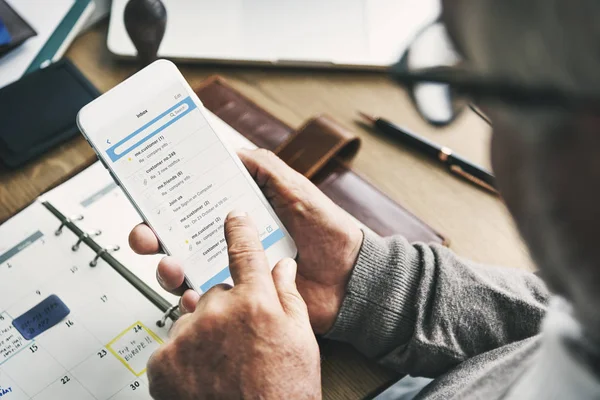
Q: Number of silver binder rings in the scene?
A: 4